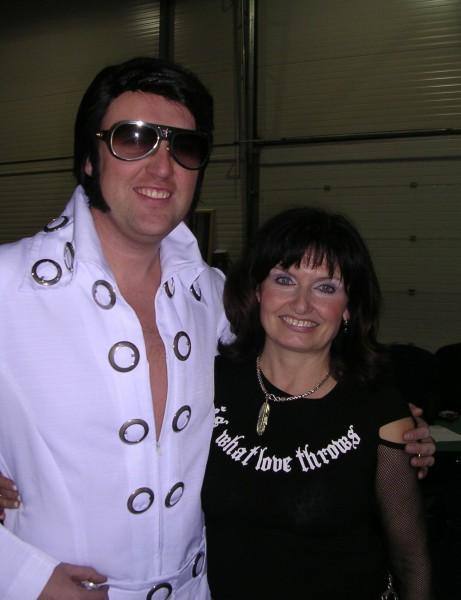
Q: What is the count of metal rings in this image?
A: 14